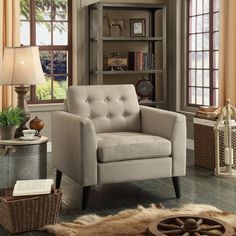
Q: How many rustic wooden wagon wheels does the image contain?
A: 1